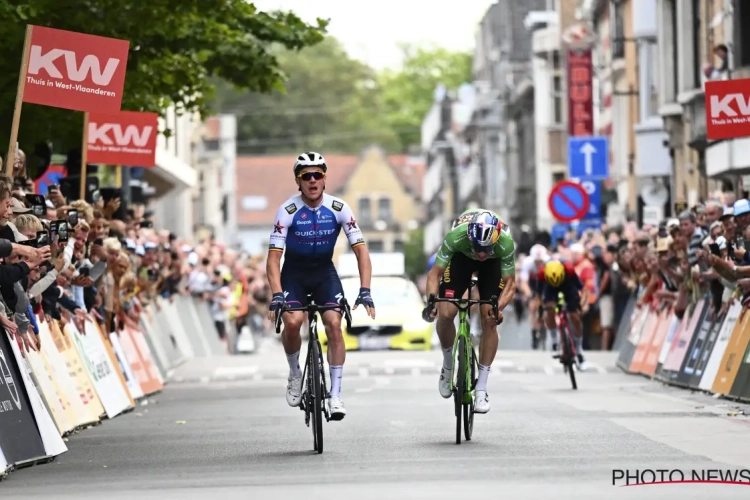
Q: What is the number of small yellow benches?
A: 0